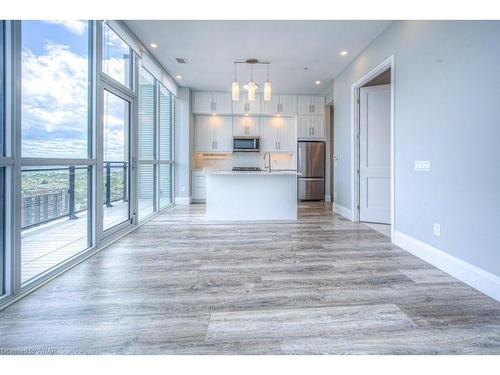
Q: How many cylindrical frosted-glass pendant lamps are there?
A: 3